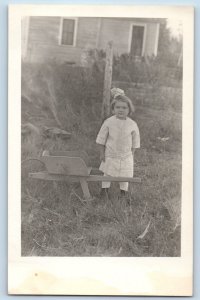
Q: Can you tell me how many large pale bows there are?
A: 1